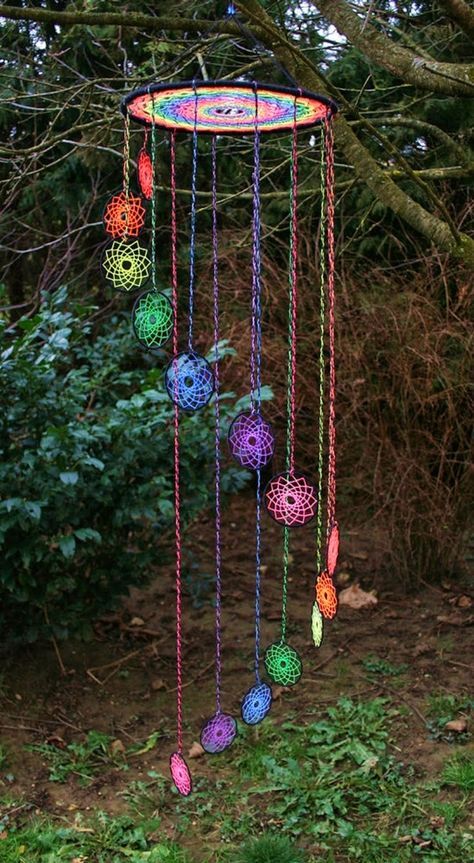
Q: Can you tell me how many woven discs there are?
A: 15